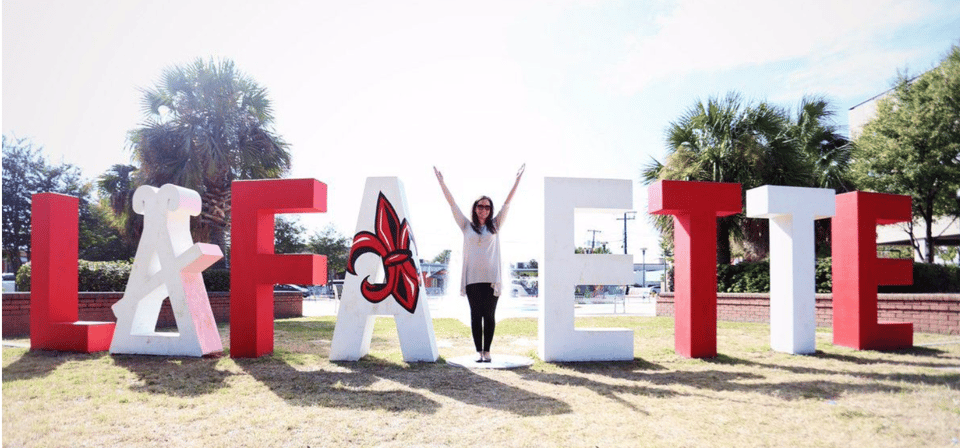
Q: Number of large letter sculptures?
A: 8